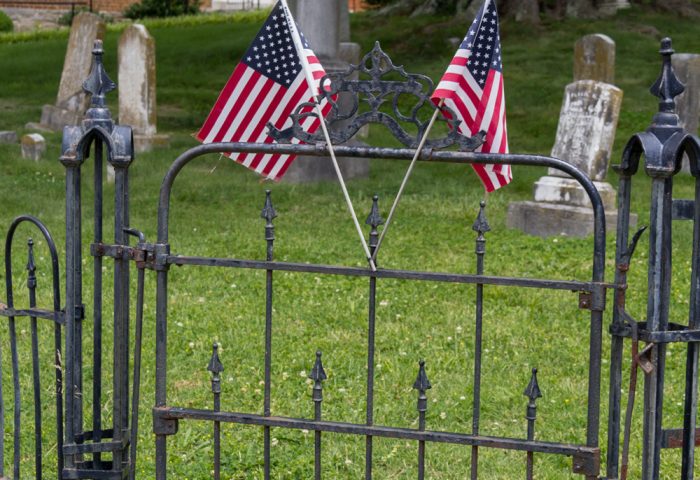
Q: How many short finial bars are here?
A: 4